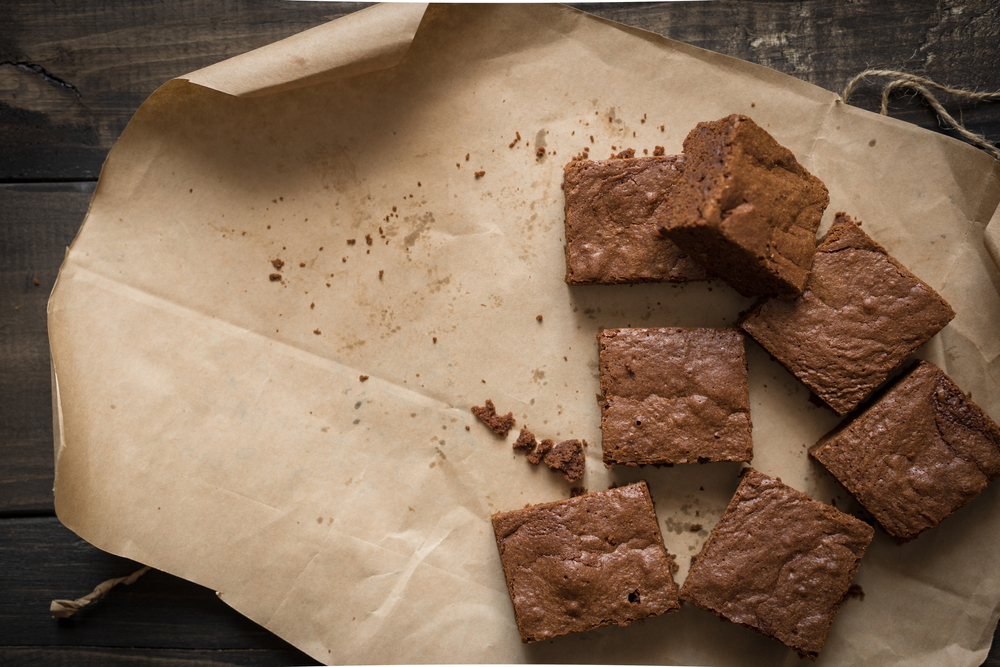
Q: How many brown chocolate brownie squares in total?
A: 7